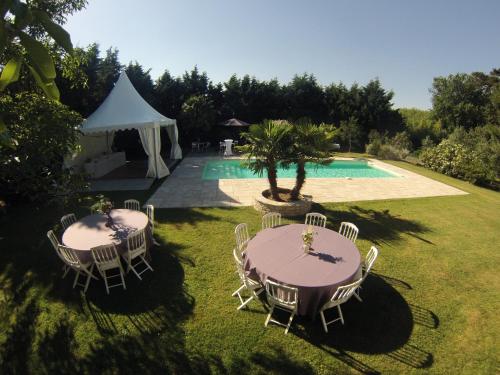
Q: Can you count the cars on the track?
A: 0